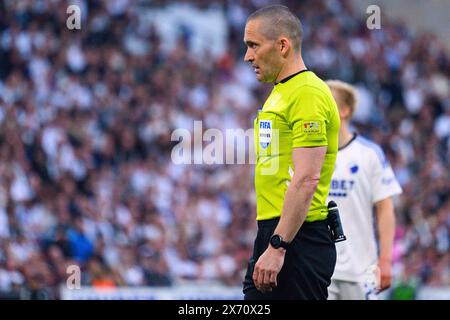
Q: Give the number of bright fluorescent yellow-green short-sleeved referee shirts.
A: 1